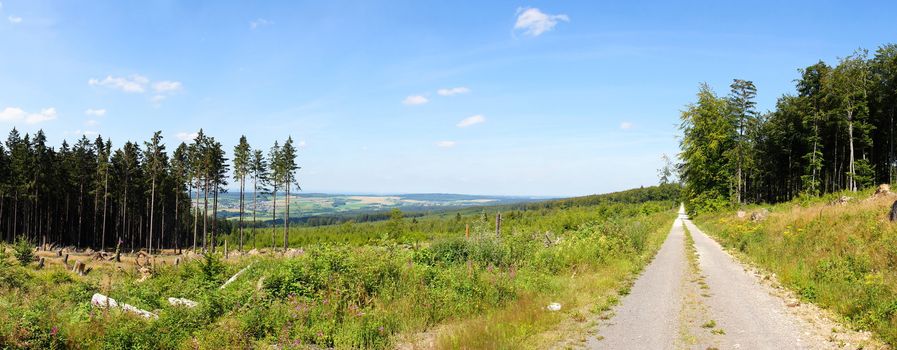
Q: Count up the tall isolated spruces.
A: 4